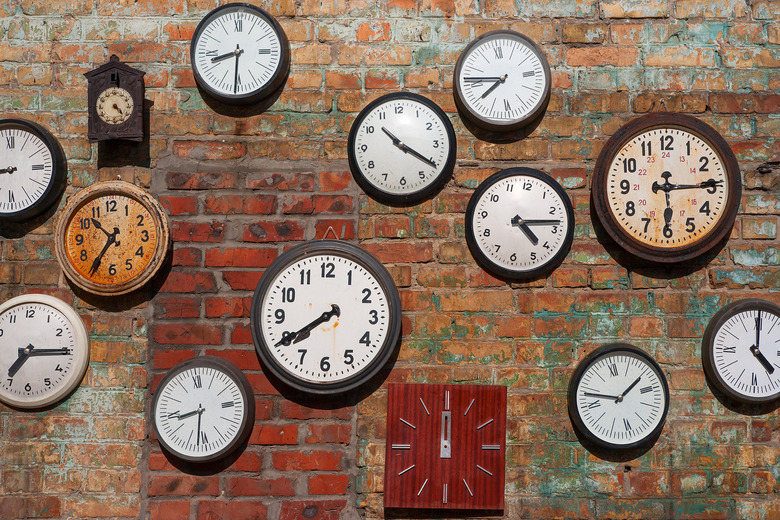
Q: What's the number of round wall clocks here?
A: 12